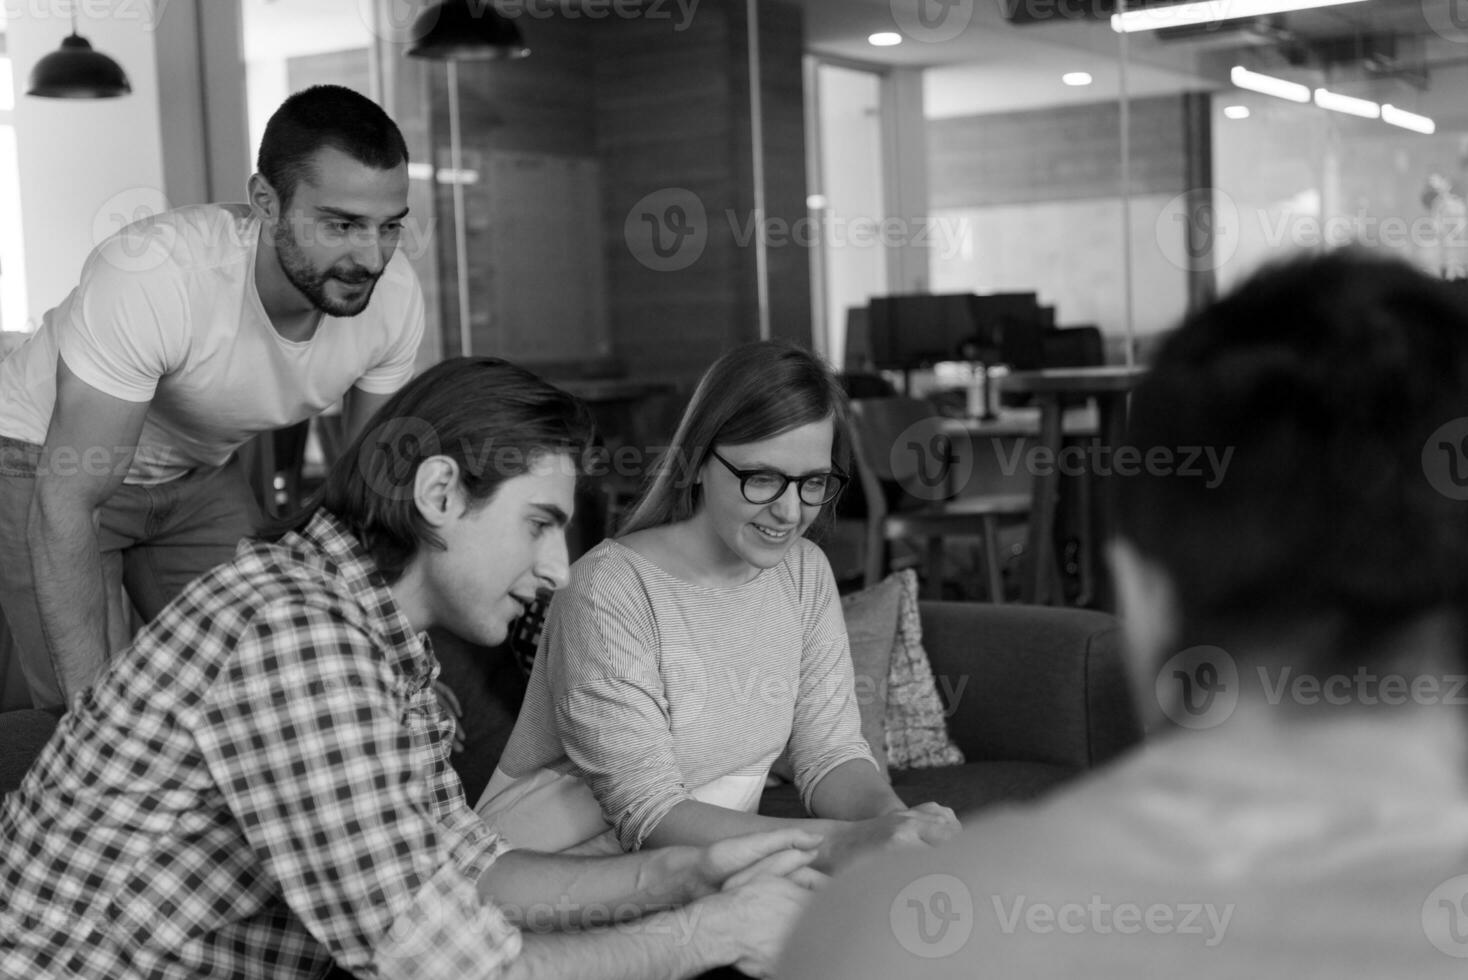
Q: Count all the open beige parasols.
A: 0